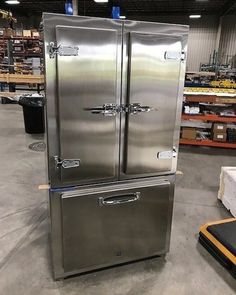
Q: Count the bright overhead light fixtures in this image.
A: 4